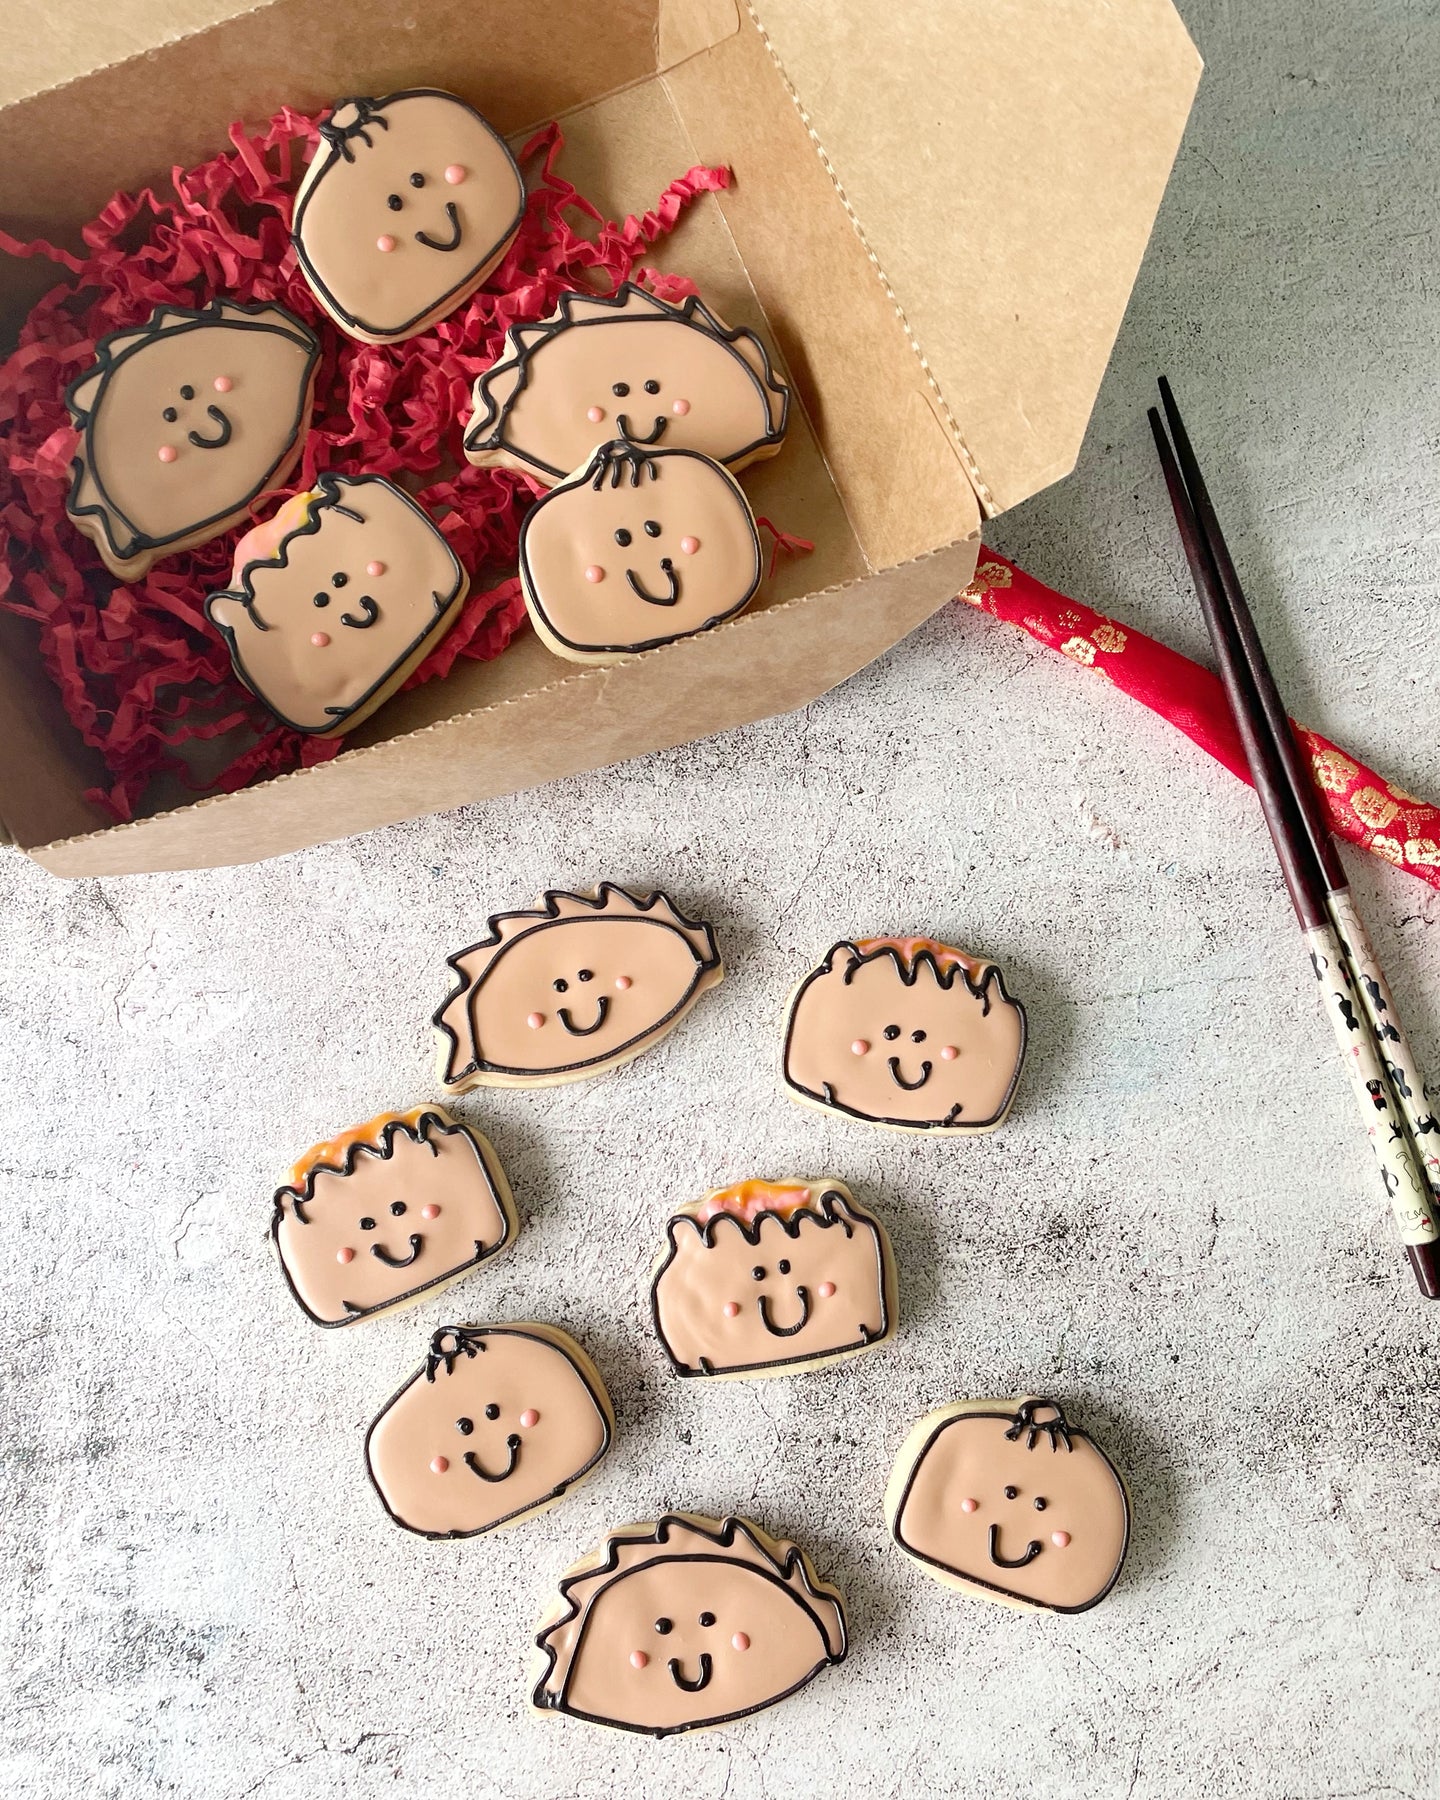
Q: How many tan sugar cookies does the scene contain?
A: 12